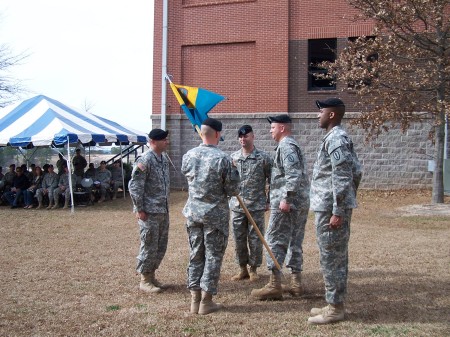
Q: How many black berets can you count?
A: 5